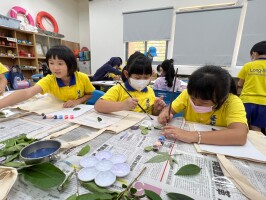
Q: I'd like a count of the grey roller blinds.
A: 3